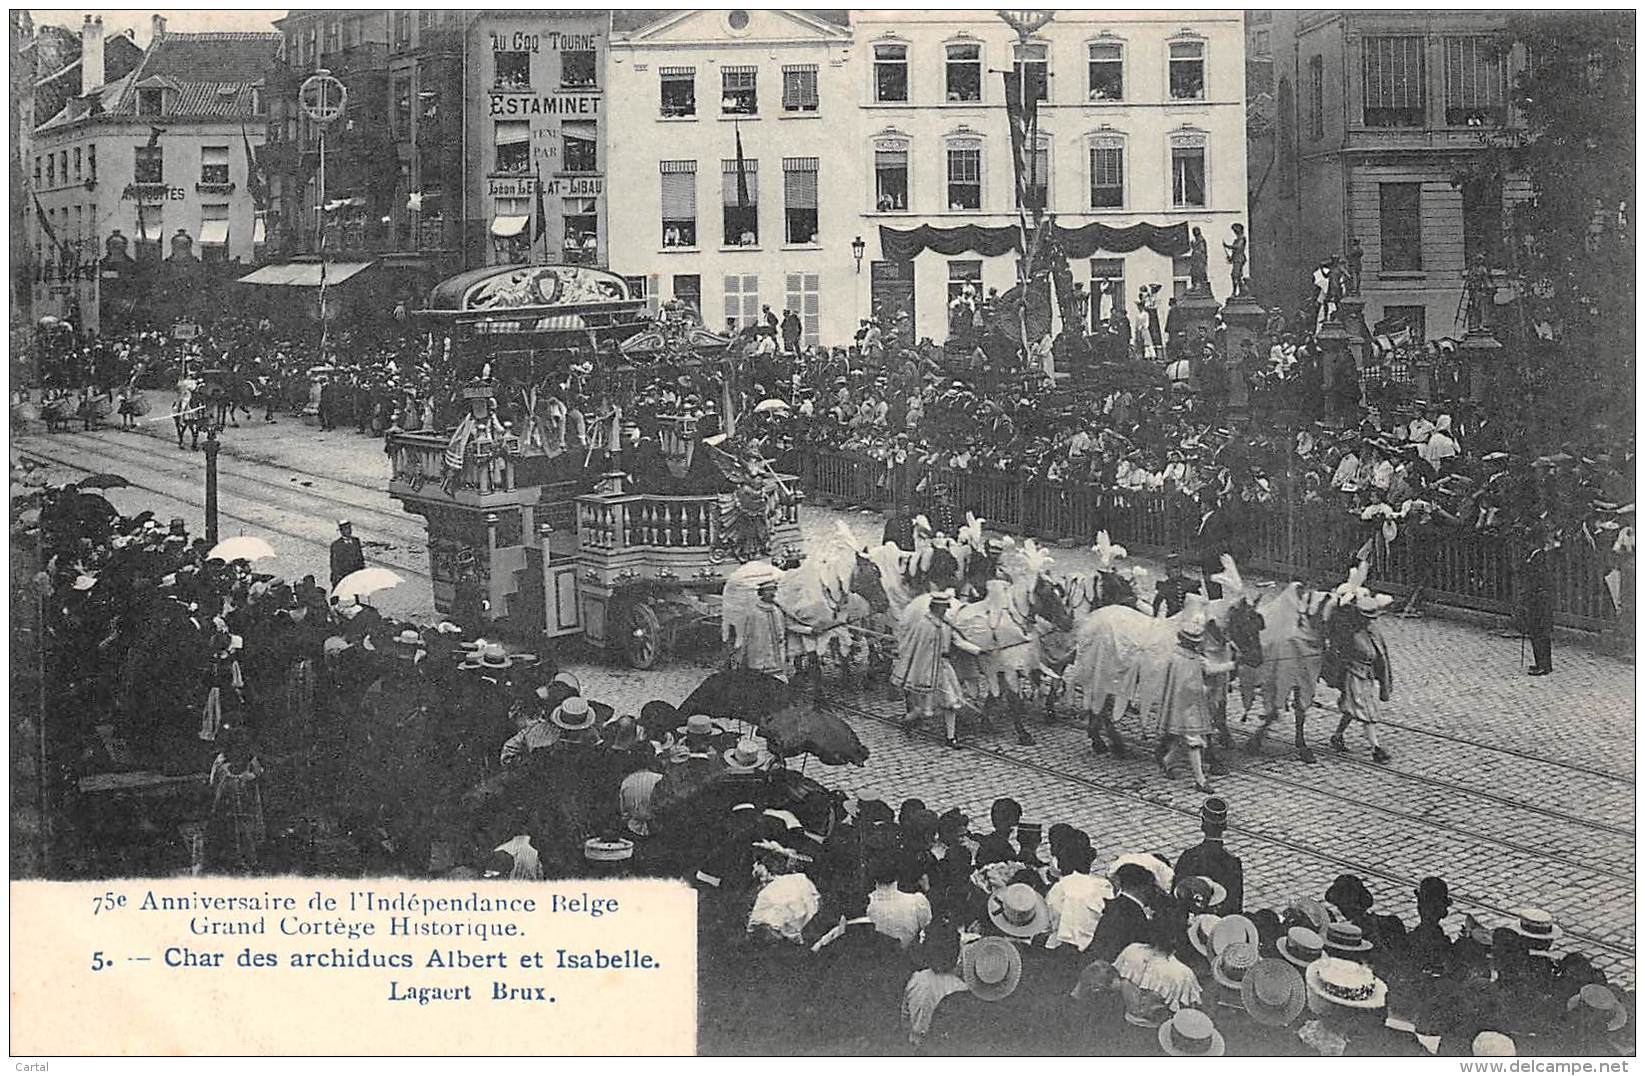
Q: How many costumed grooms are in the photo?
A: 4